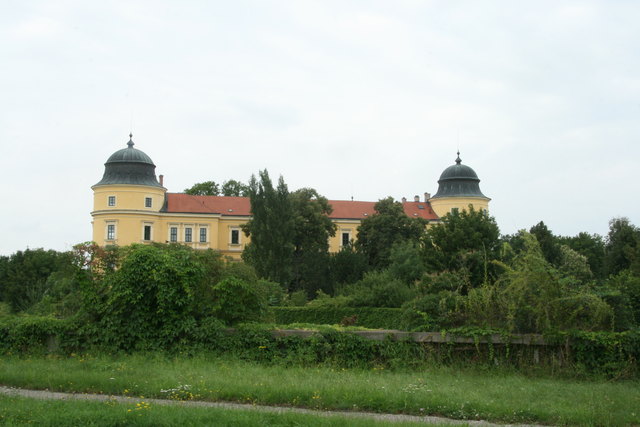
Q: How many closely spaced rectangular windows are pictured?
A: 3